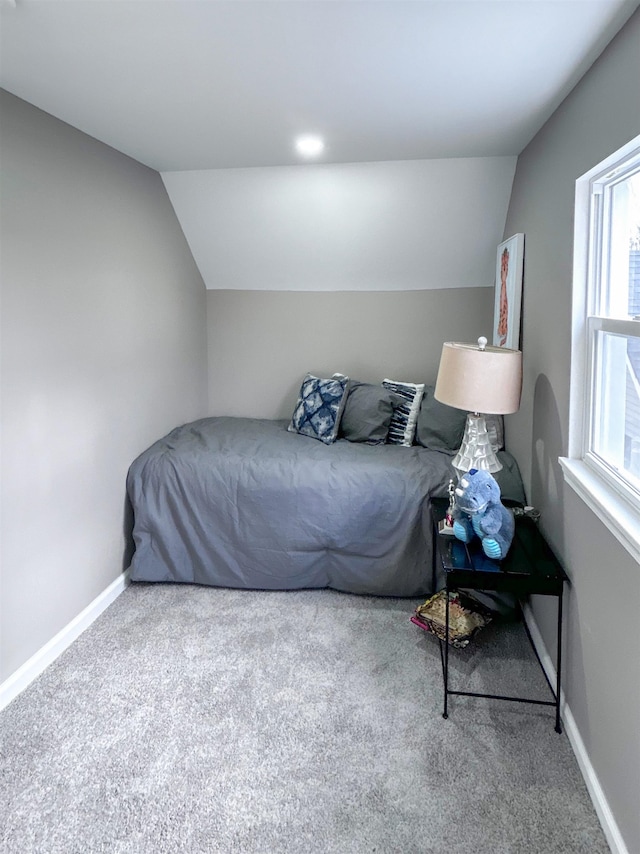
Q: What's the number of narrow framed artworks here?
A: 1